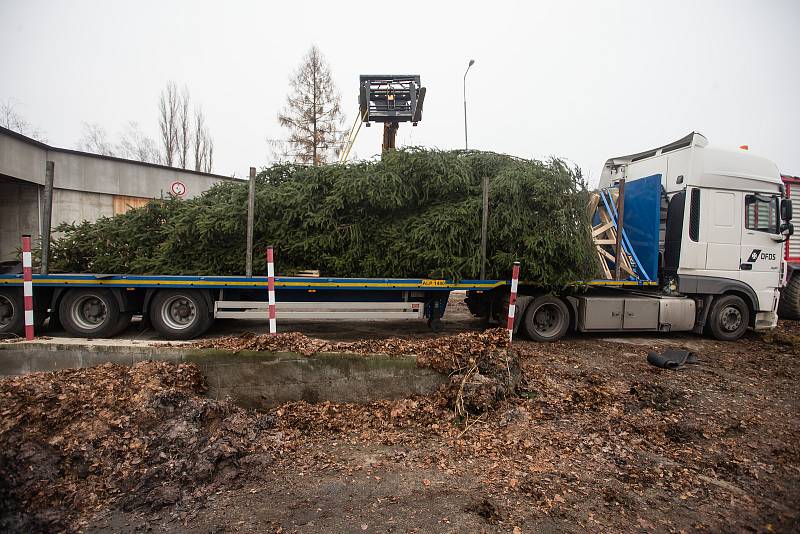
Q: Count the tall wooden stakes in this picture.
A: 4